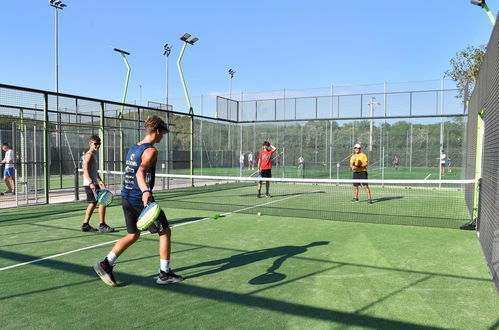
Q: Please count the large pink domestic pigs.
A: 0